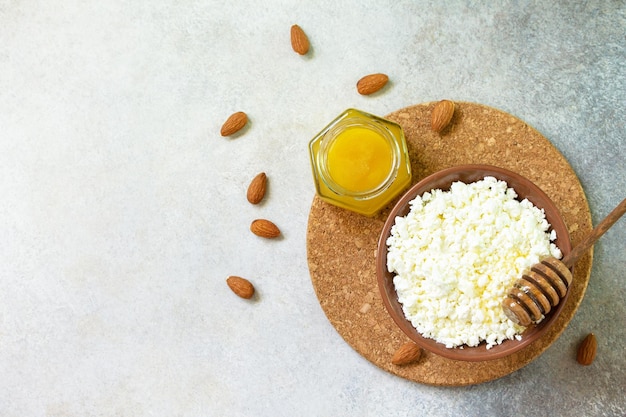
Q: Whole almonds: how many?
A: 9